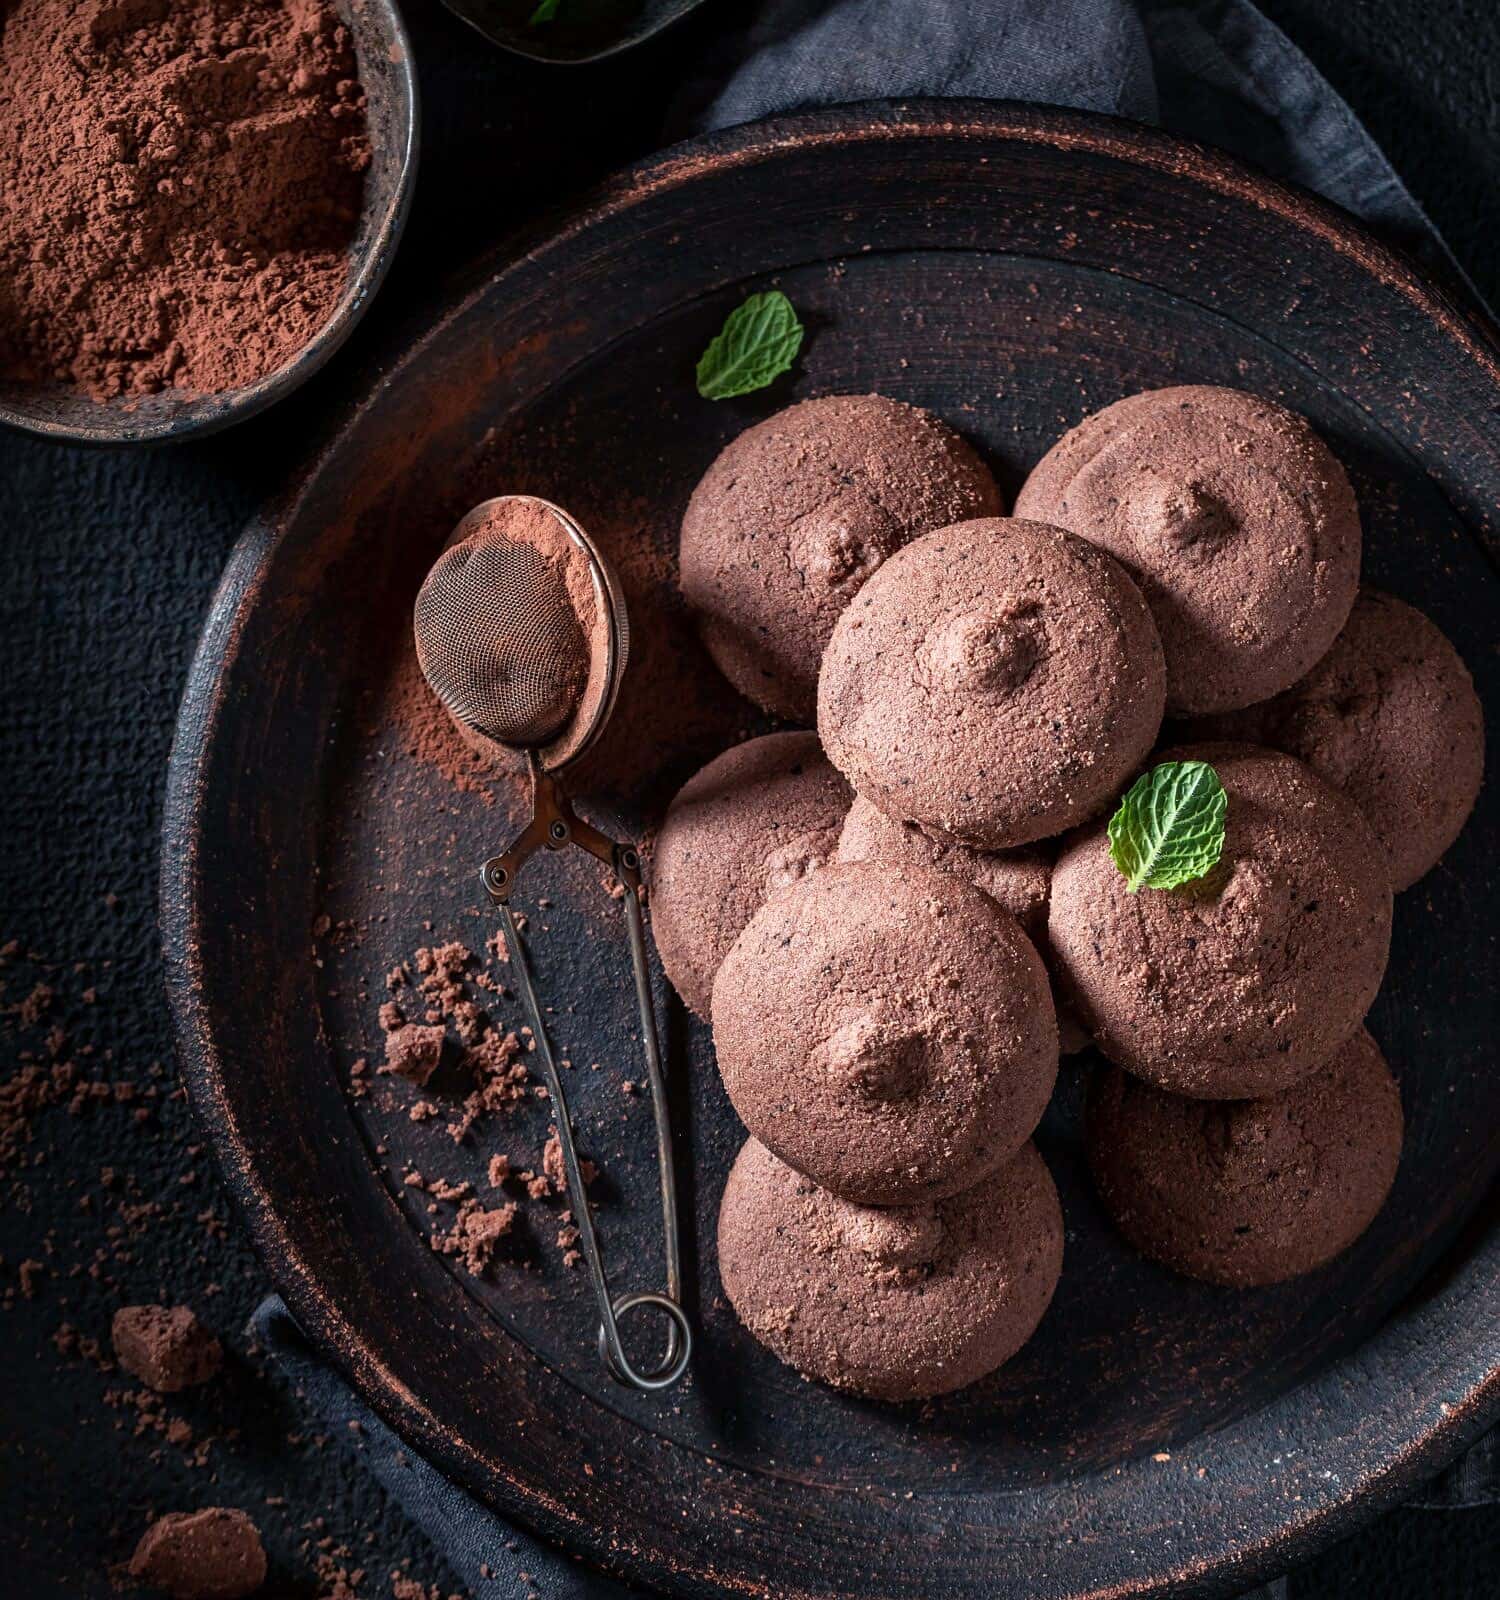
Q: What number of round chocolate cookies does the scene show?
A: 10